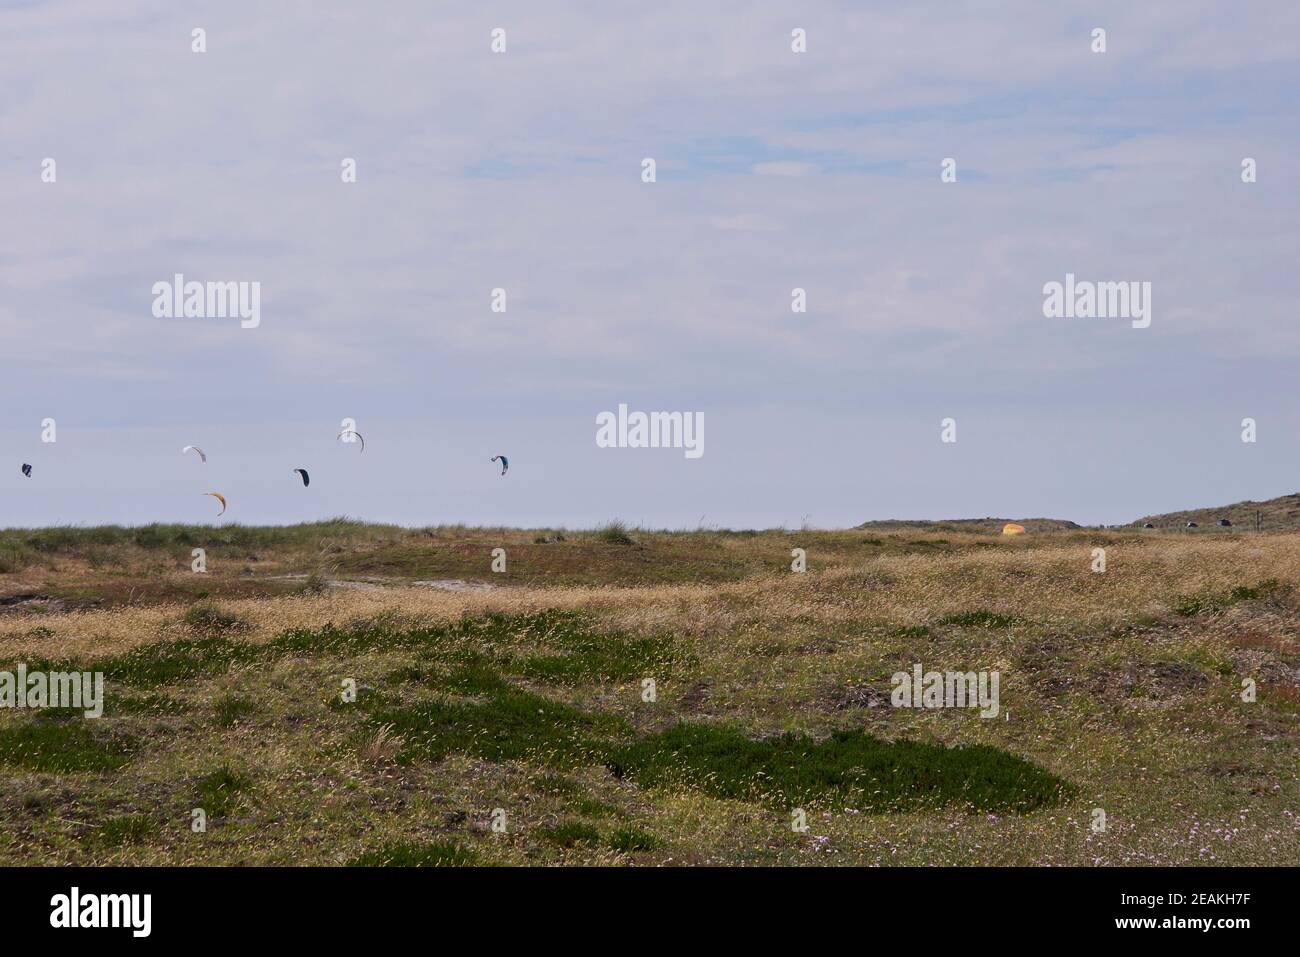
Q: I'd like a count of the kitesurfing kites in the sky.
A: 6